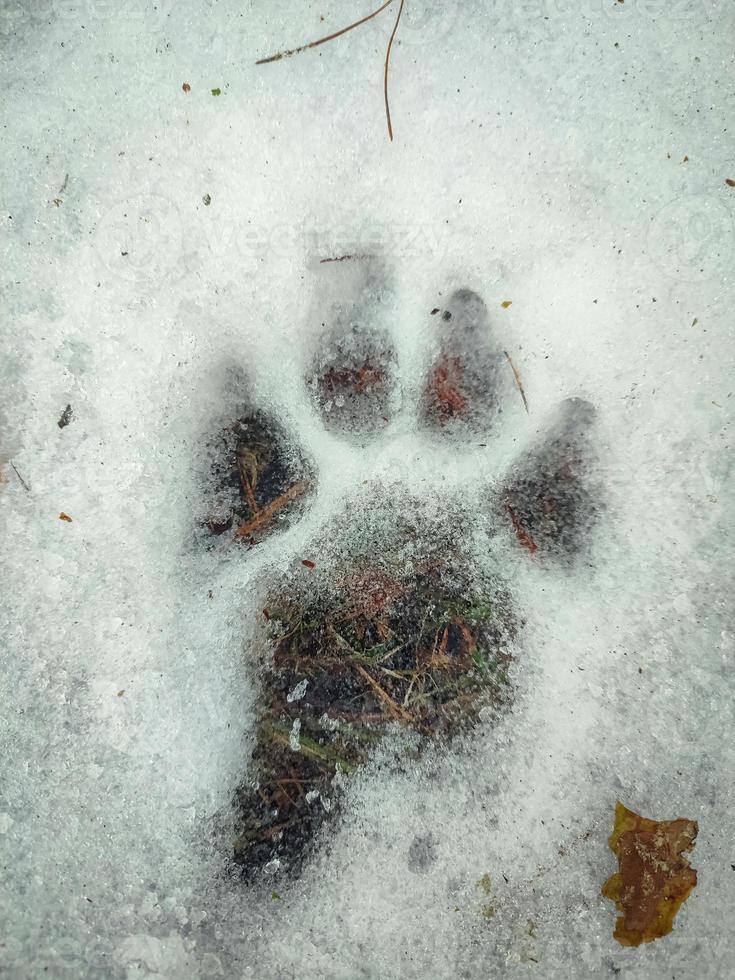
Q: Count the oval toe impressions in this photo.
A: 4